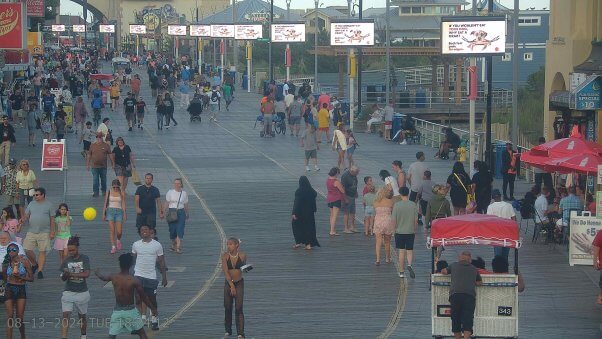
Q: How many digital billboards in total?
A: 11